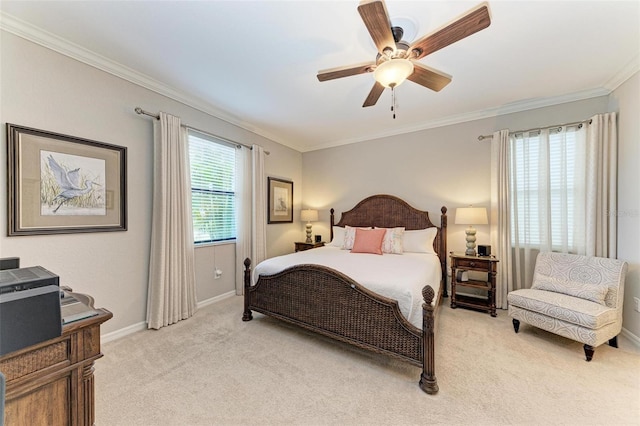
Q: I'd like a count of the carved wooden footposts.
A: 2